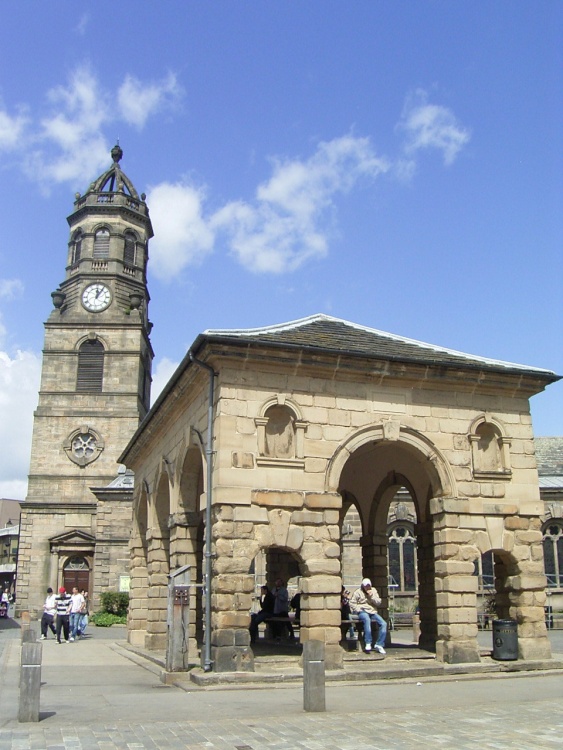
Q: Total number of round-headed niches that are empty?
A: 2